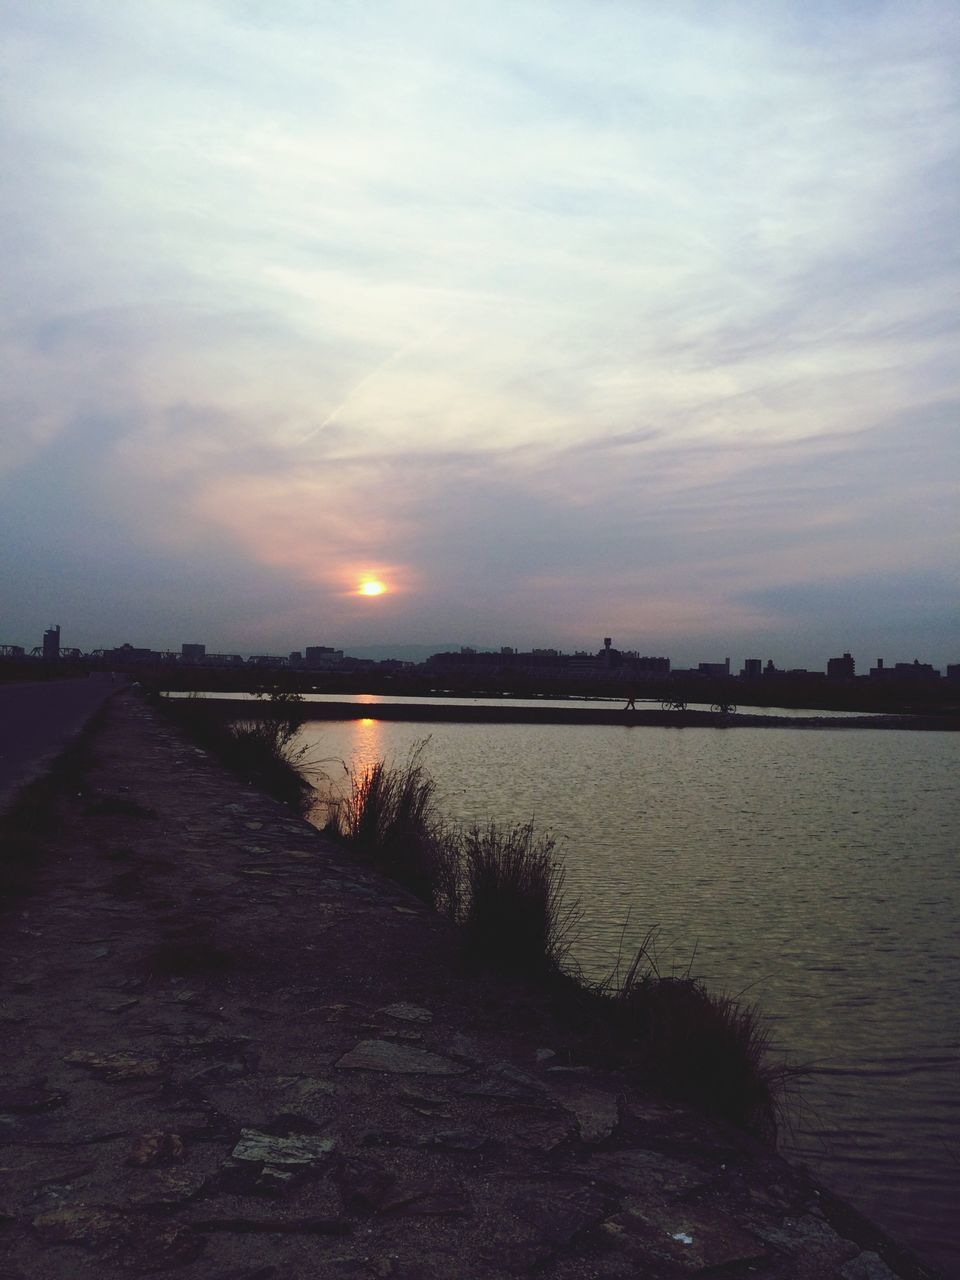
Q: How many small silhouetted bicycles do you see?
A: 2